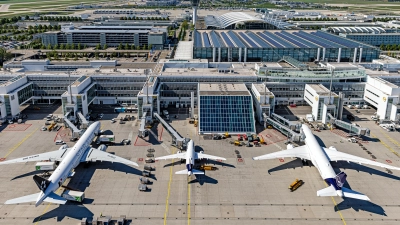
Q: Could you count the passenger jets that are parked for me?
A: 3